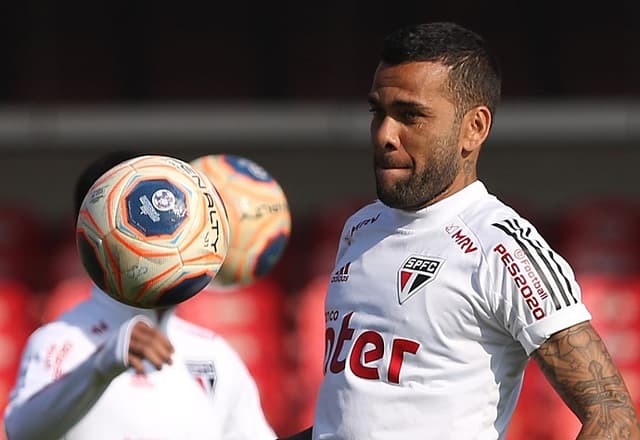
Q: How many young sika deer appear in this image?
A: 0